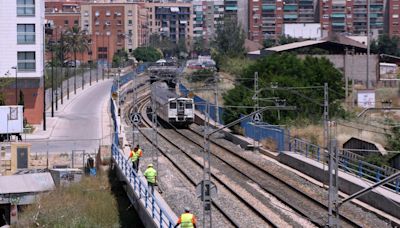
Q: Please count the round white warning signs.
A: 2